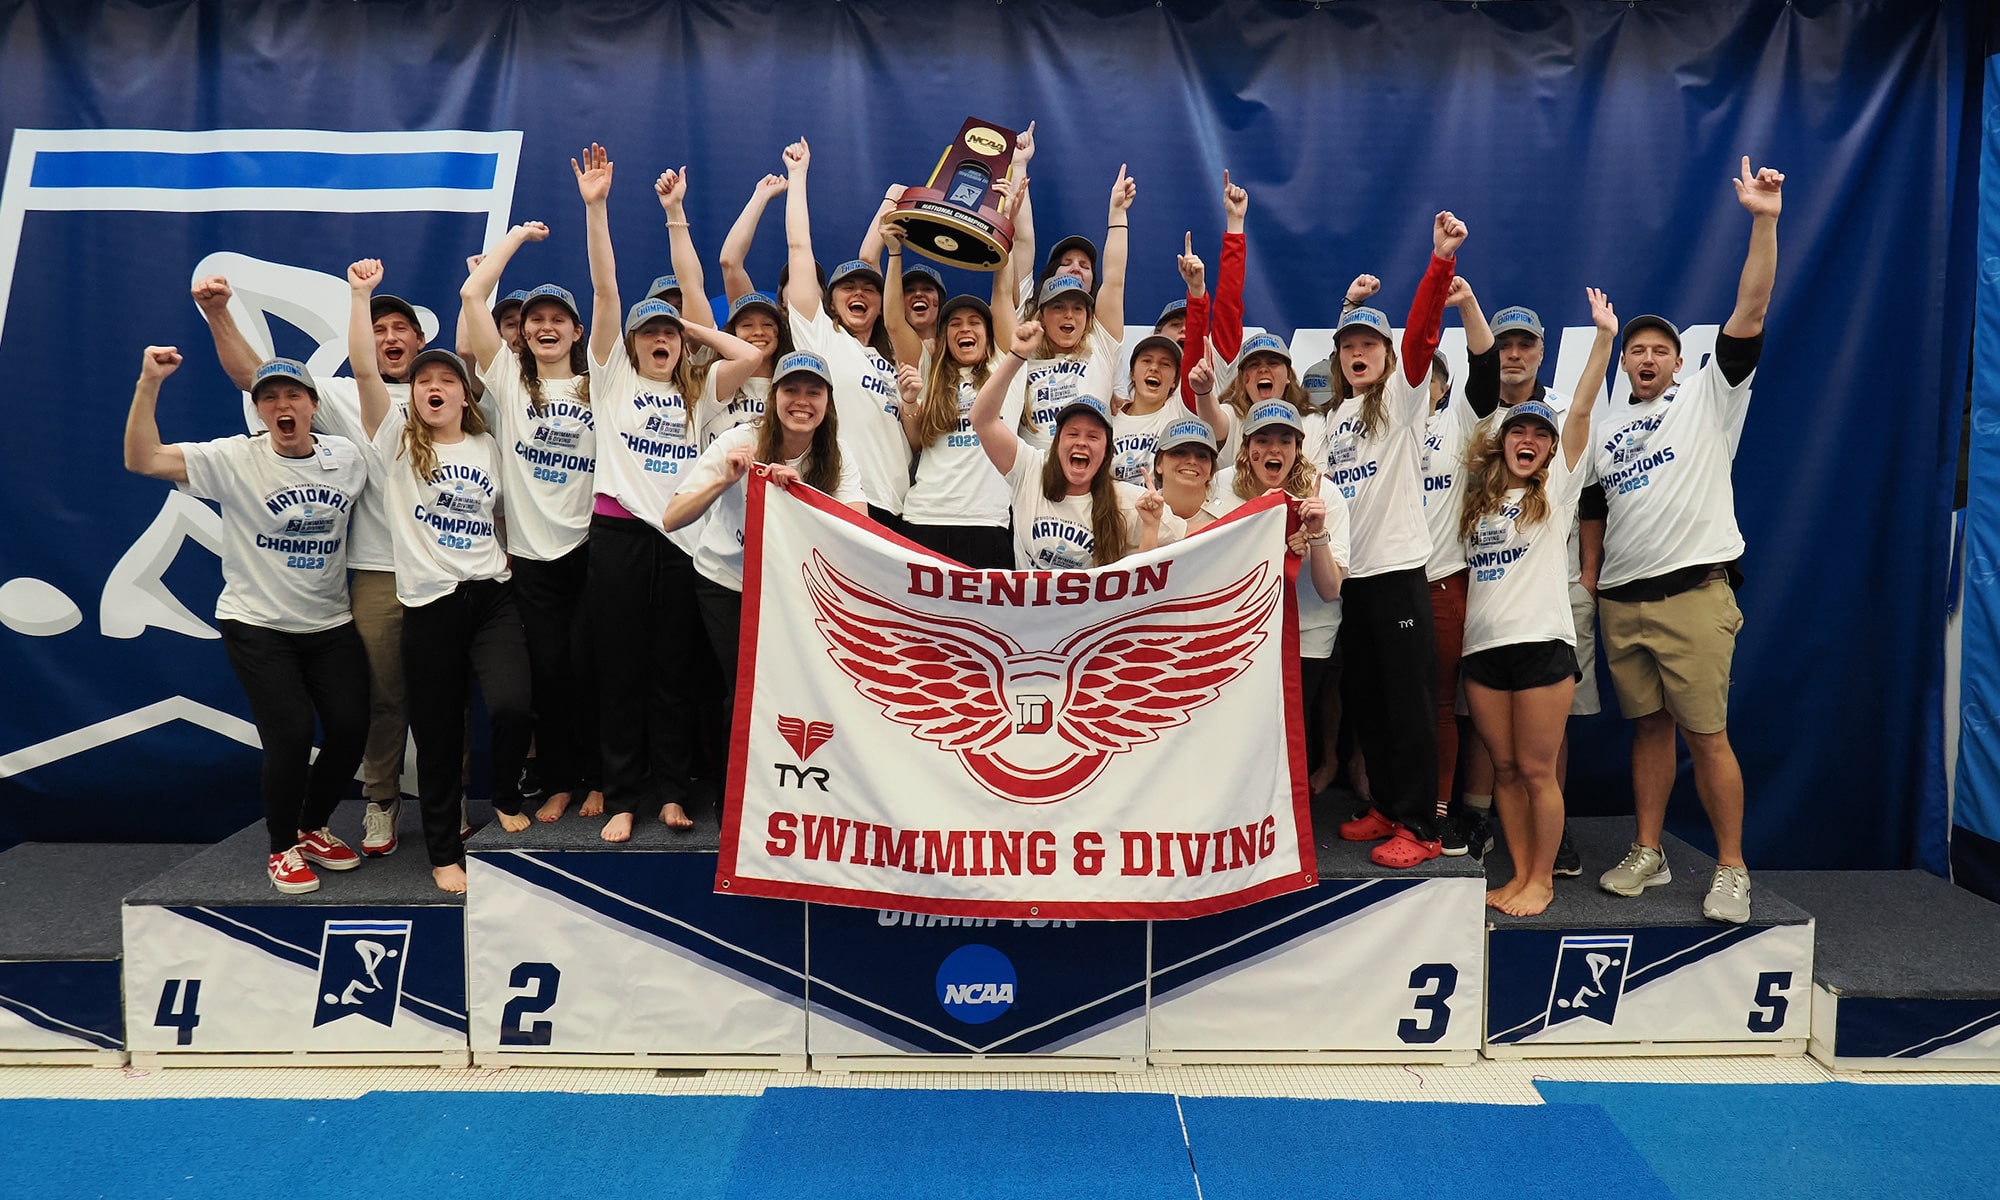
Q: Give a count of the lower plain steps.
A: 2